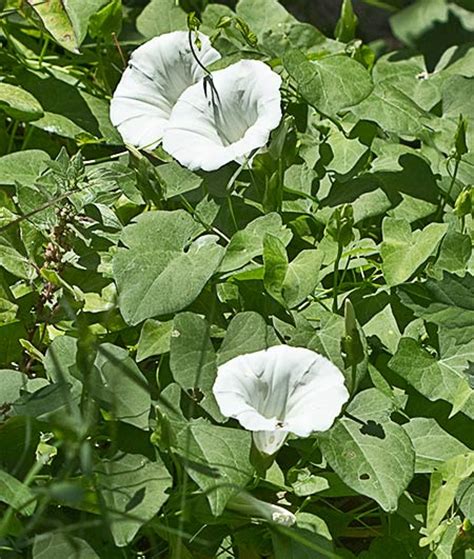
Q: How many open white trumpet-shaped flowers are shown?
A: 3